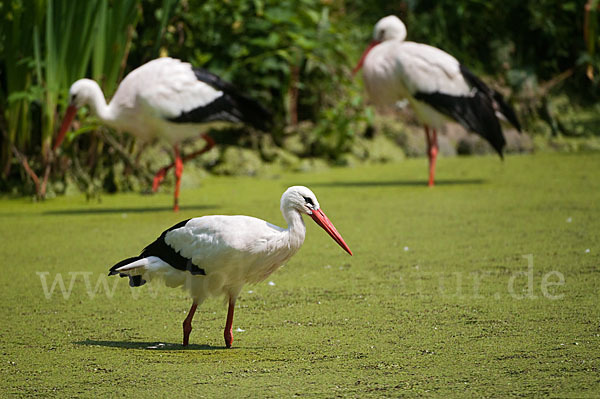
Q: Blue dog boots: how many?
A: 0